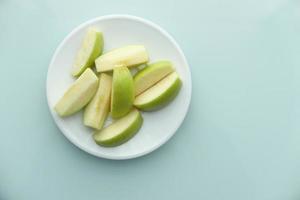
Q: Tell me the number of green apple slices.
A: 8